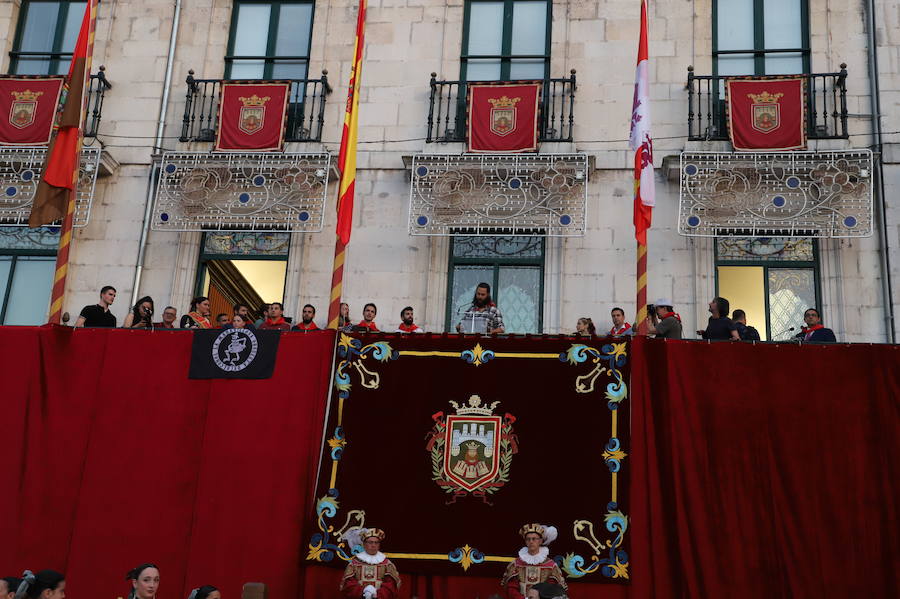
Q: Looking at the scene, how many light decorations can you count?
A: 4